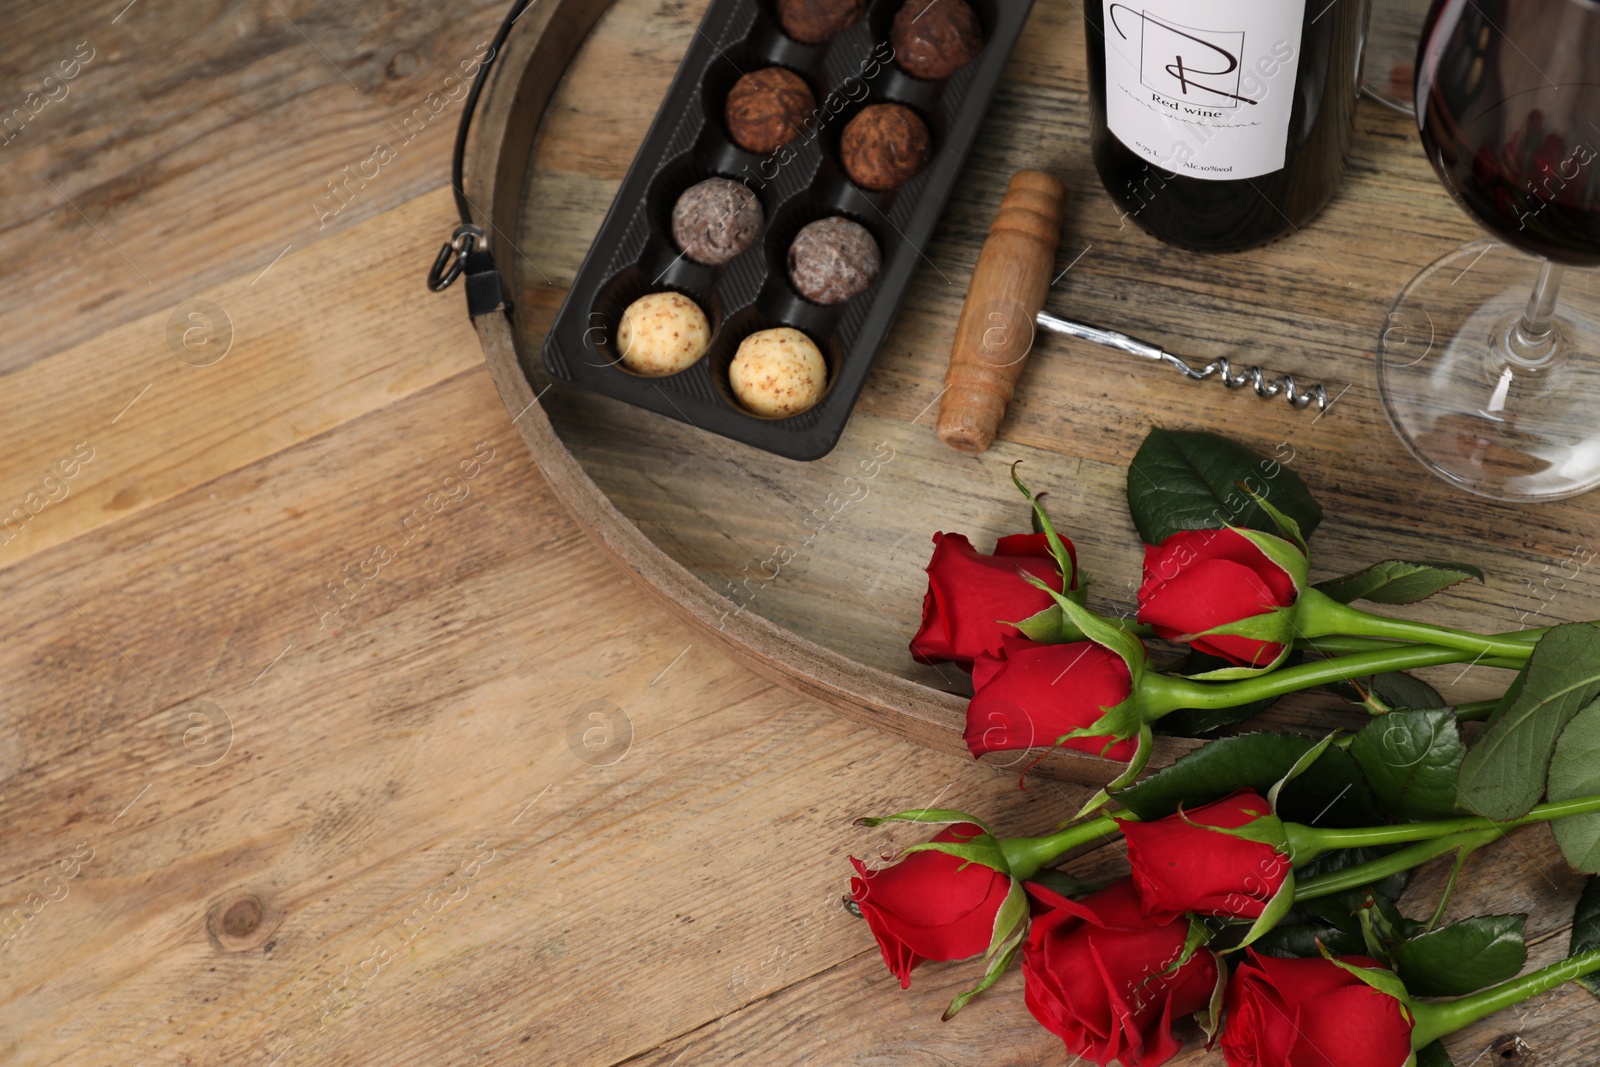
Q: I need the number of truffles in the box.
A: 8